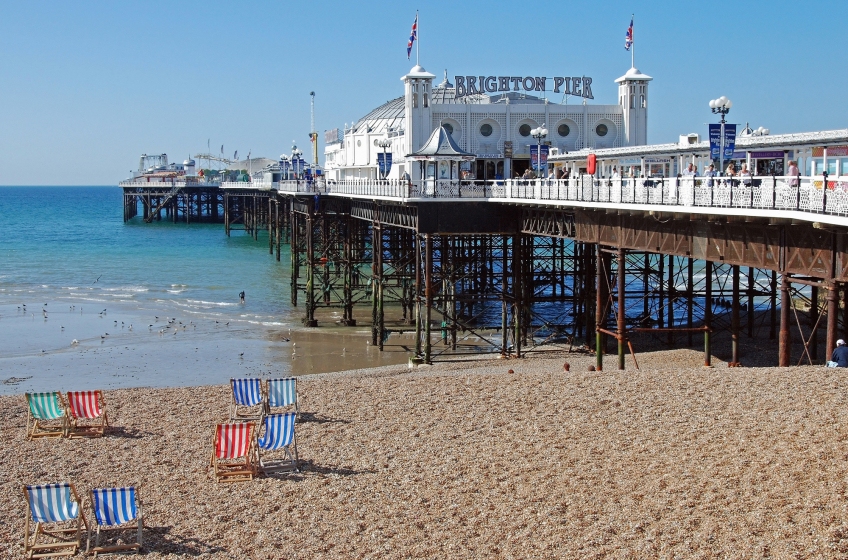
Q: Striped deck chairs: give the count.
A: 8